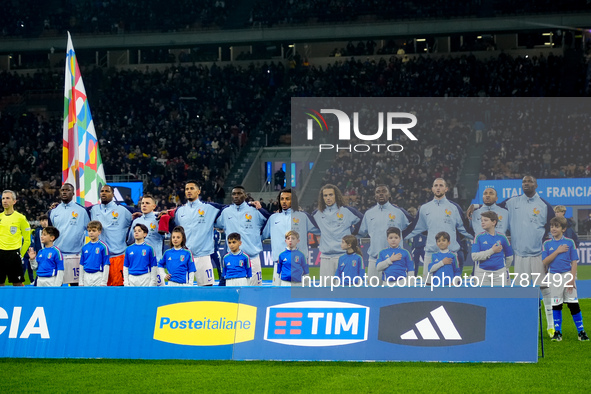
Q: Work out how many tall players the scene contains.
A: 11